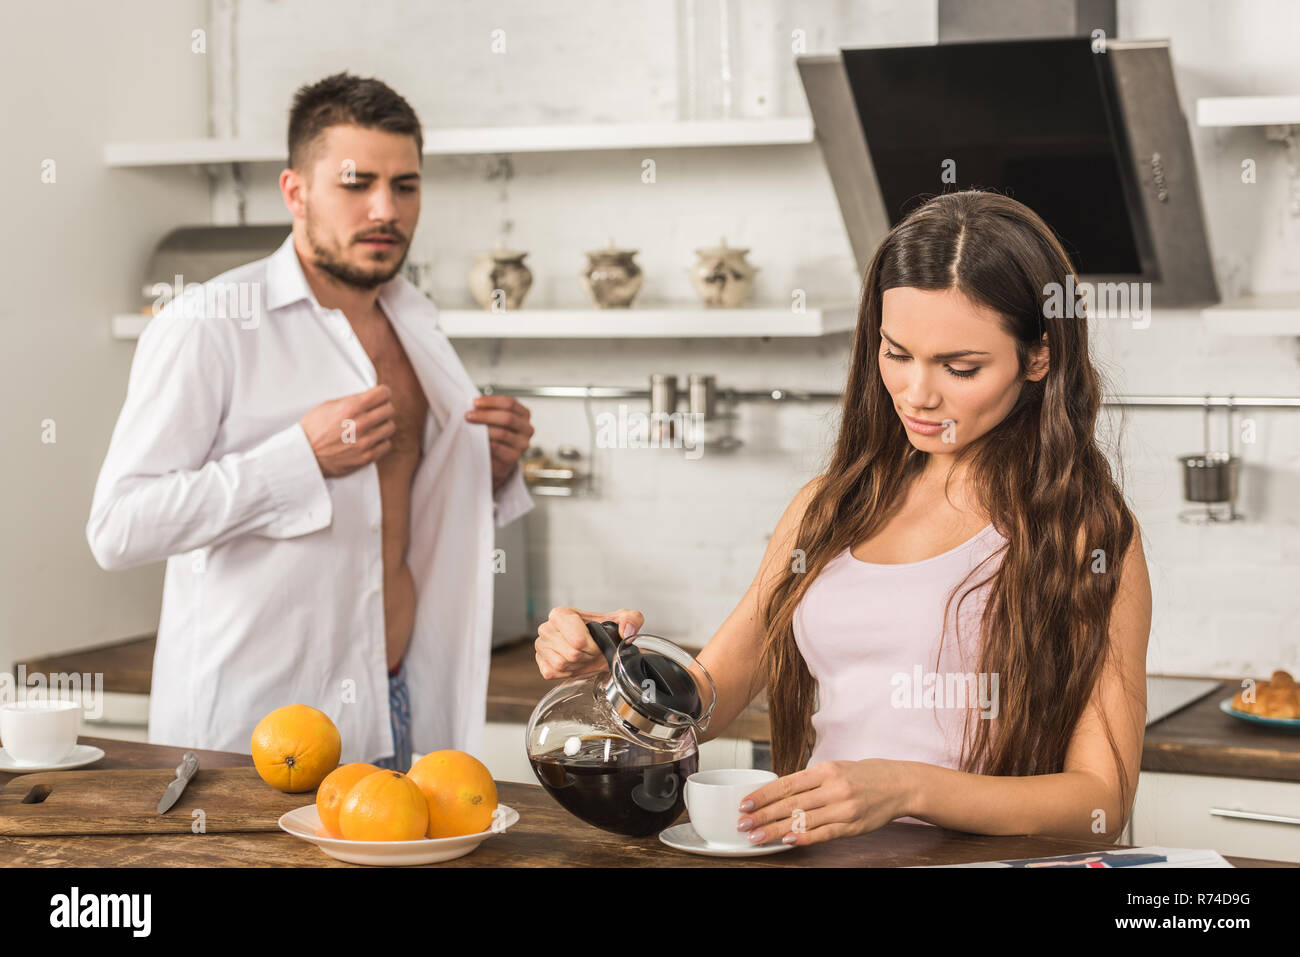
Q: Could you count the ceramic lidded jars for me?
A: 3